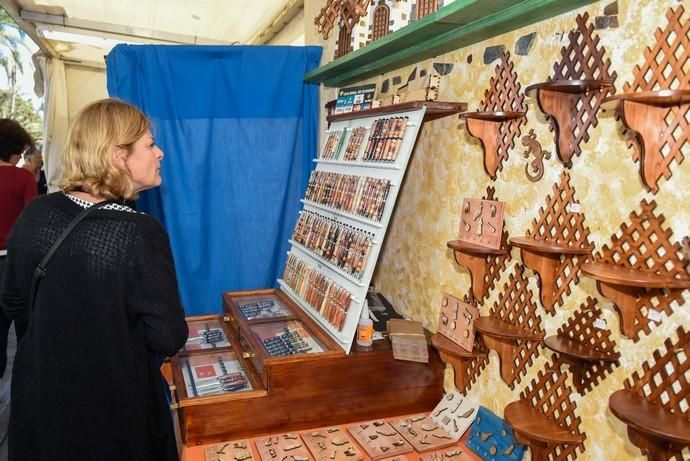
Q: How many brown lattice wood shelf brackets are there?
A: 11